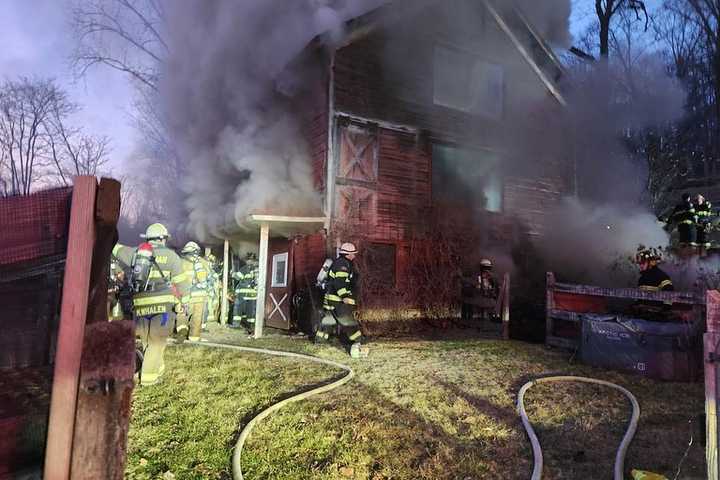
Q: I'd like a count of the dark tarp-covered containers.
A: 1